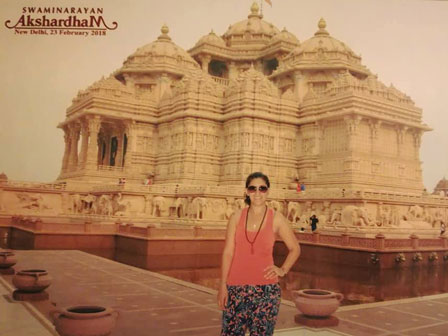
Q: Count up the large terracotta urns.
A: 4